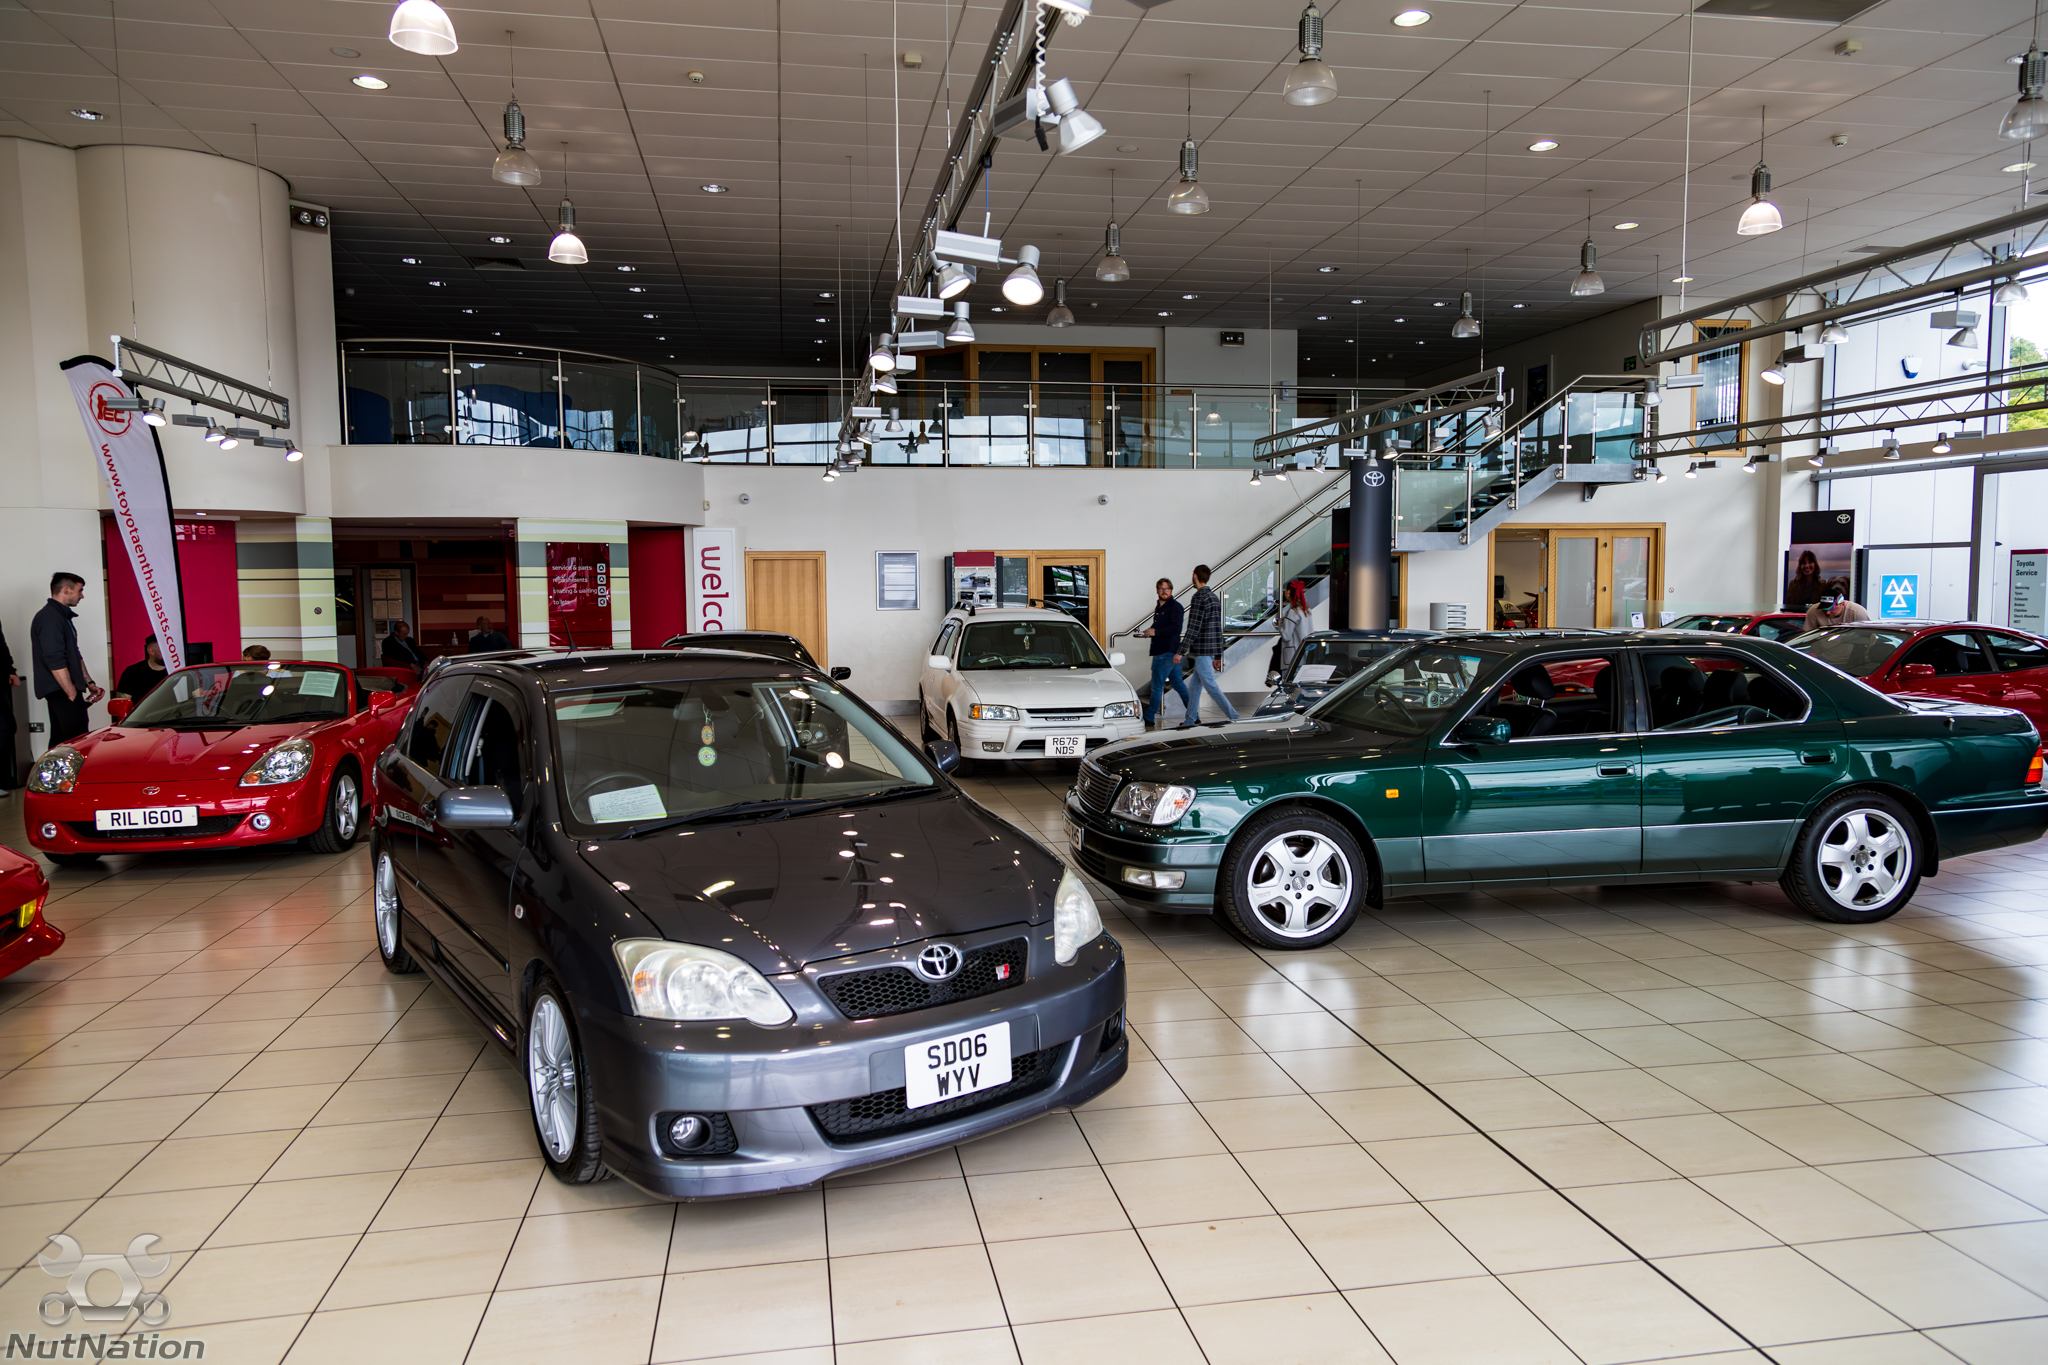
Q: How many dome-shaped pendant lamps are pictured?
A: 13